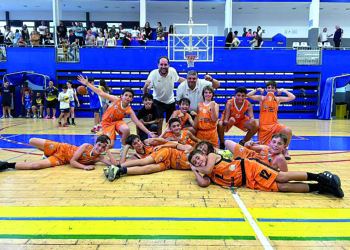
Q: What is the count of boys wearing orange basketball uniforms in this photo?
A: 11